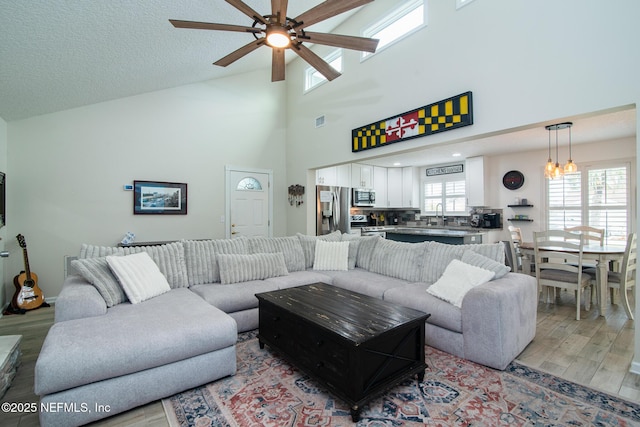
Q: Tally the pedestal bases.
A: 0